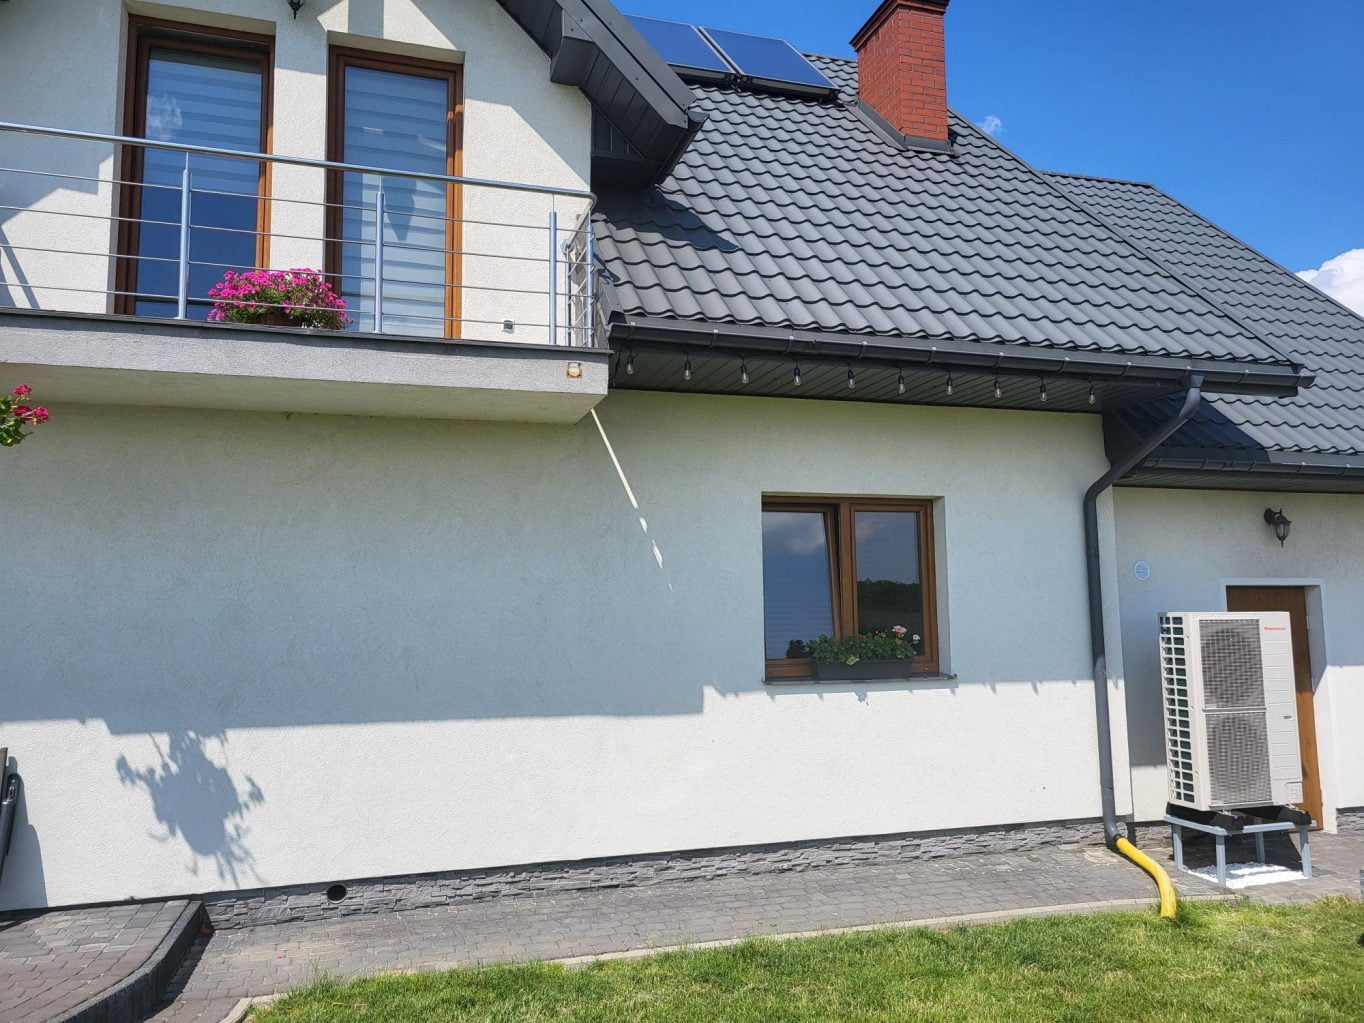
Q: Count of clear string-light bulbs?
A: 10